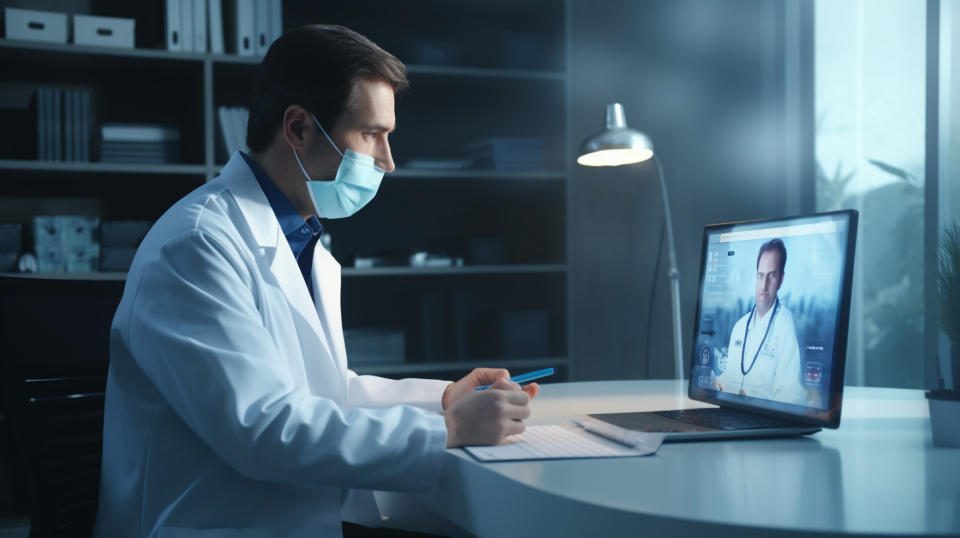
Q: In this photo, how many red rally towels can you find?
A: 0